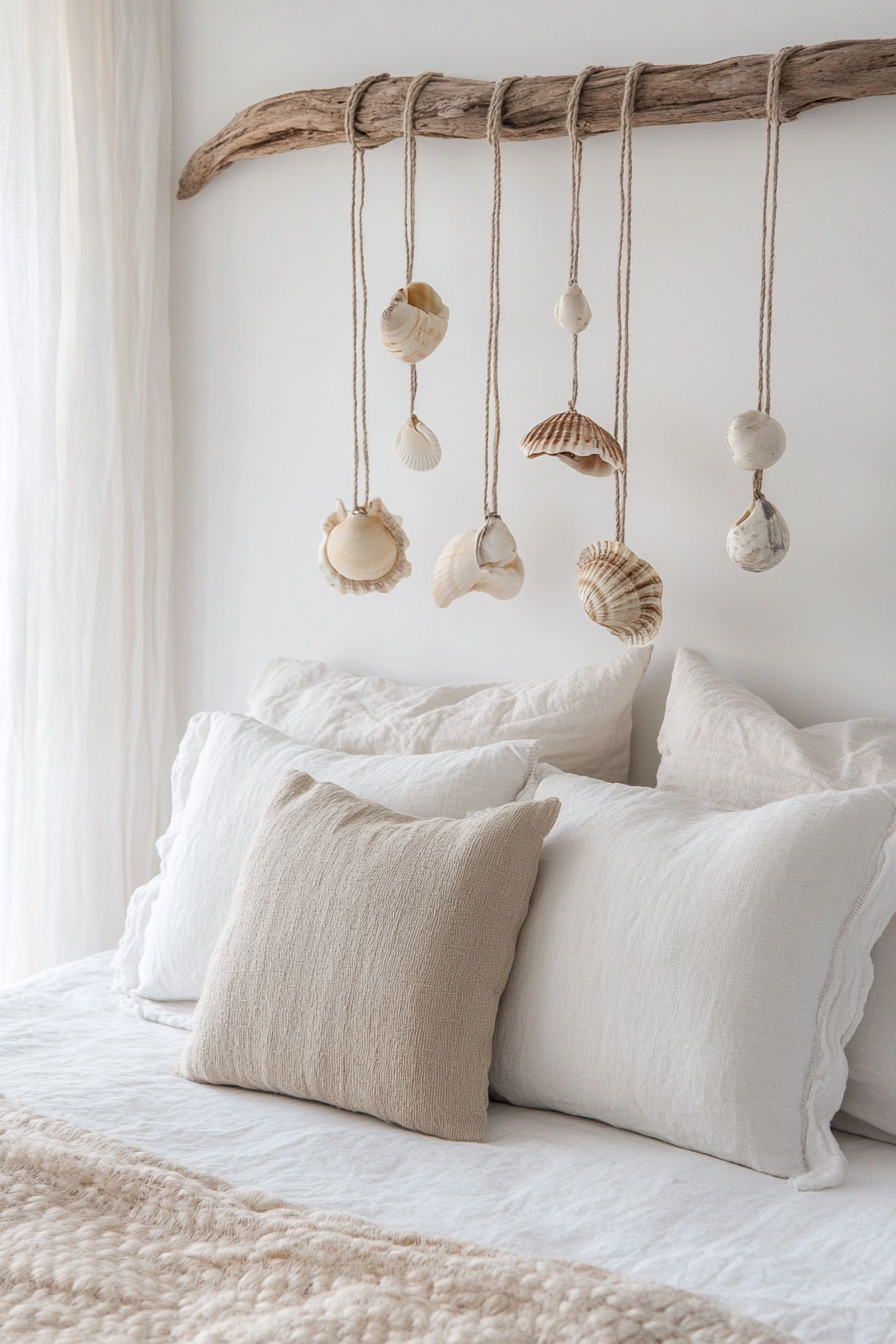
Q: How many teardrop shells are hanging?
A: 2